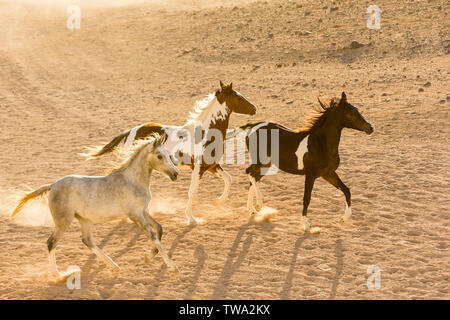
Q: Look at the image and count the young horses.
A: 3